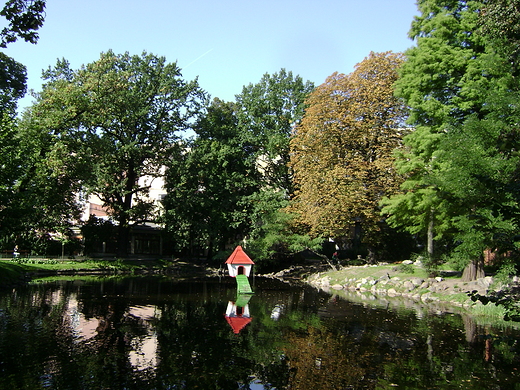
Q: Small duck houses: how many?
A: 1